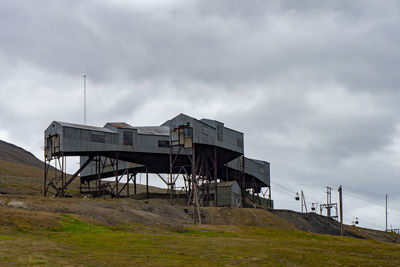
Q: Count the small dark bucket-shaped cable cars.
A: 3